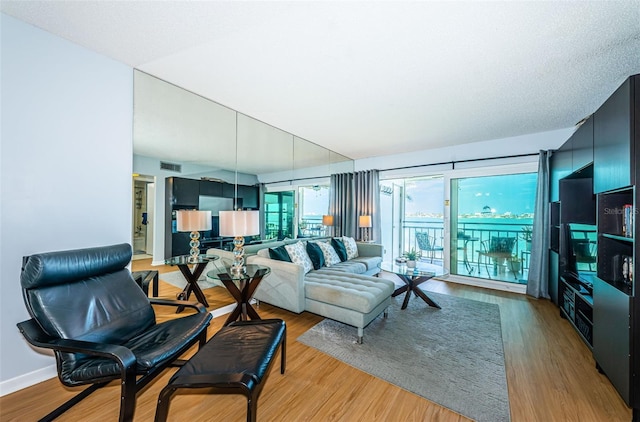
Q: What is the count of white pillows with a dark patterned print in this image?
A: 3